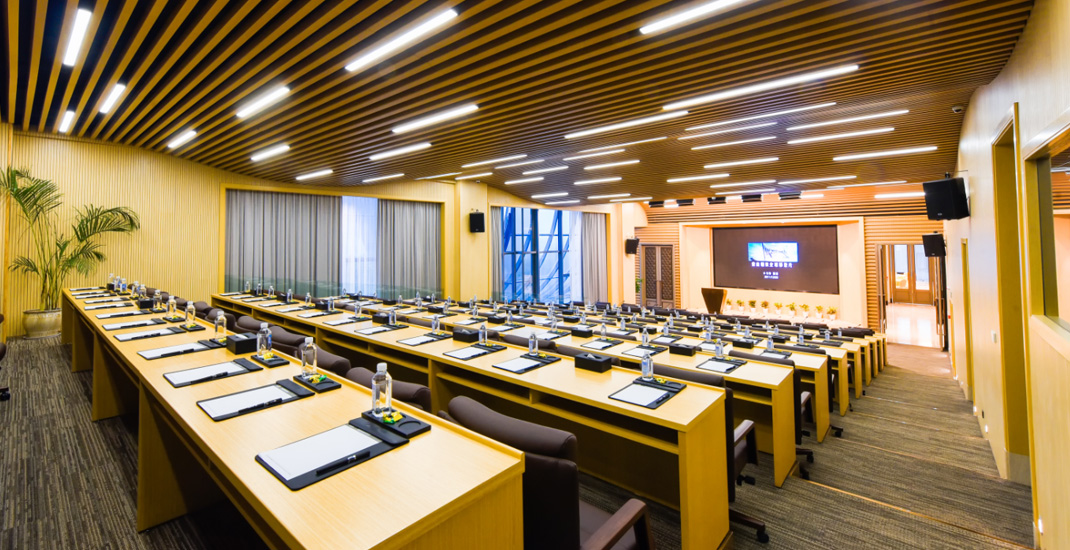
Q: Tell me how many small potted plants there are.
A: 9